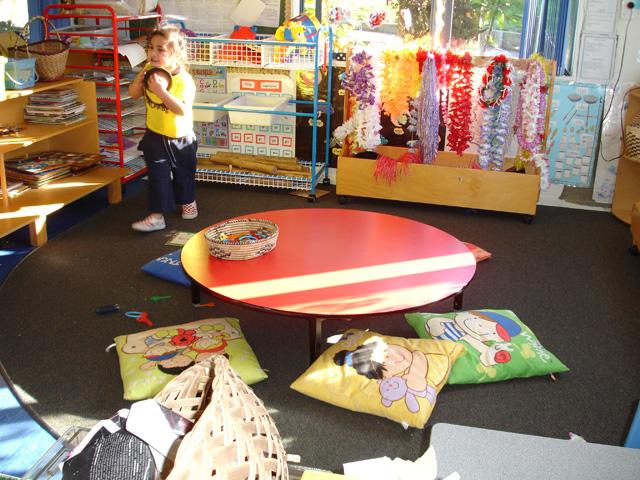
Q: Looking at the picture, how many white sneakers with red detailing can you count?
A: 2